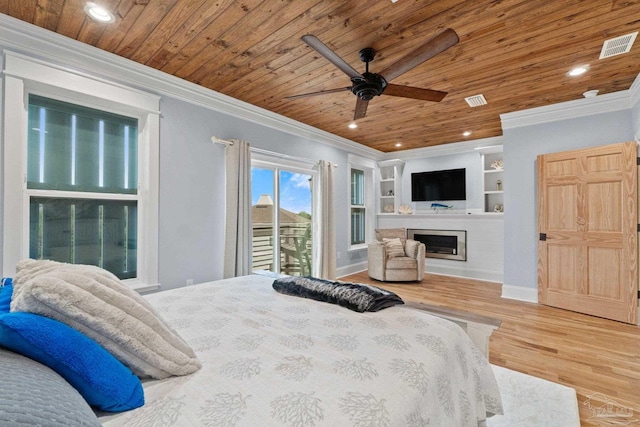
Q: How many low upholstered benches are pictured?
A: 0